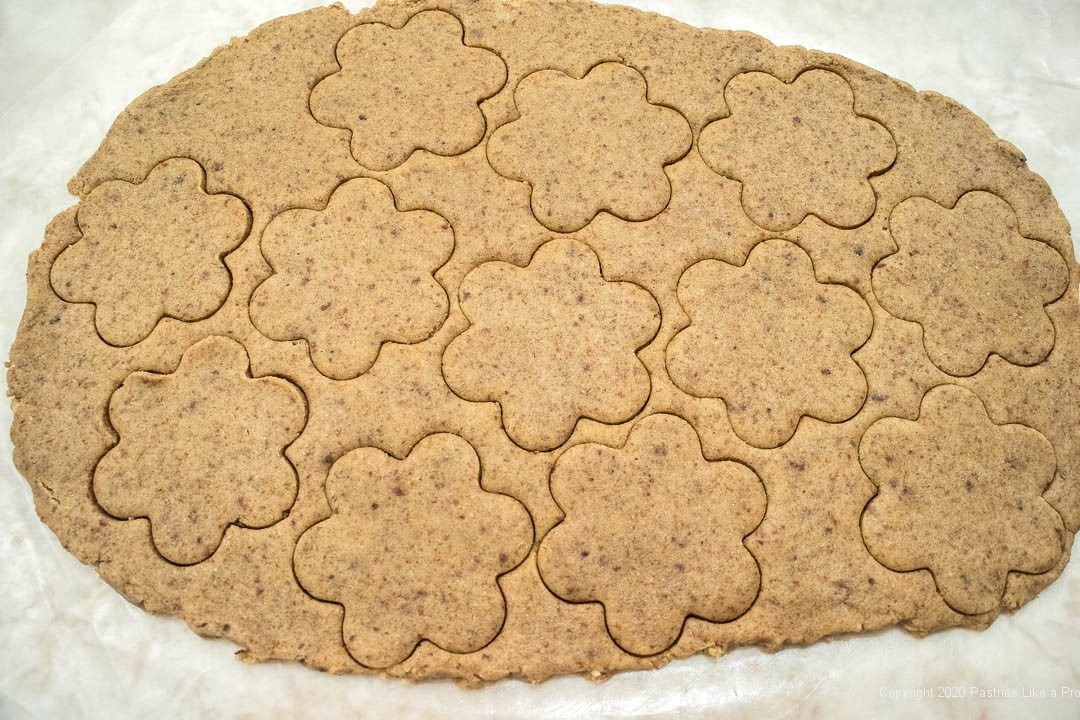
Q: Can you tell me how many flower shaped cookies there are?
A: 12